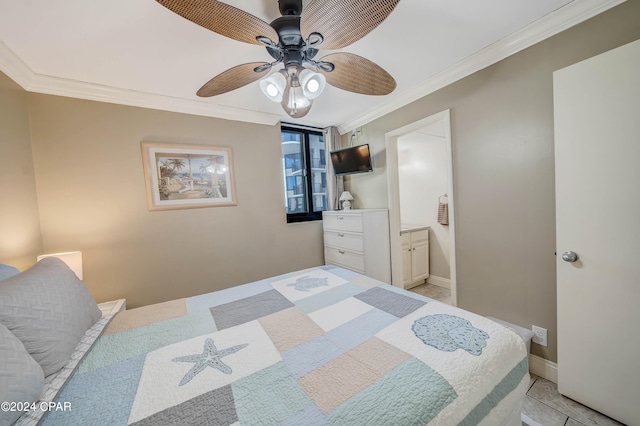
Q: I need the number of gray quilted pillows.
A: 2